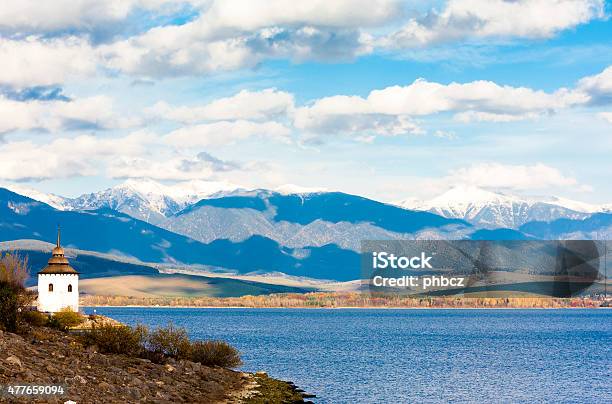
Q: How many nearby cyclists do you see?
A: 0